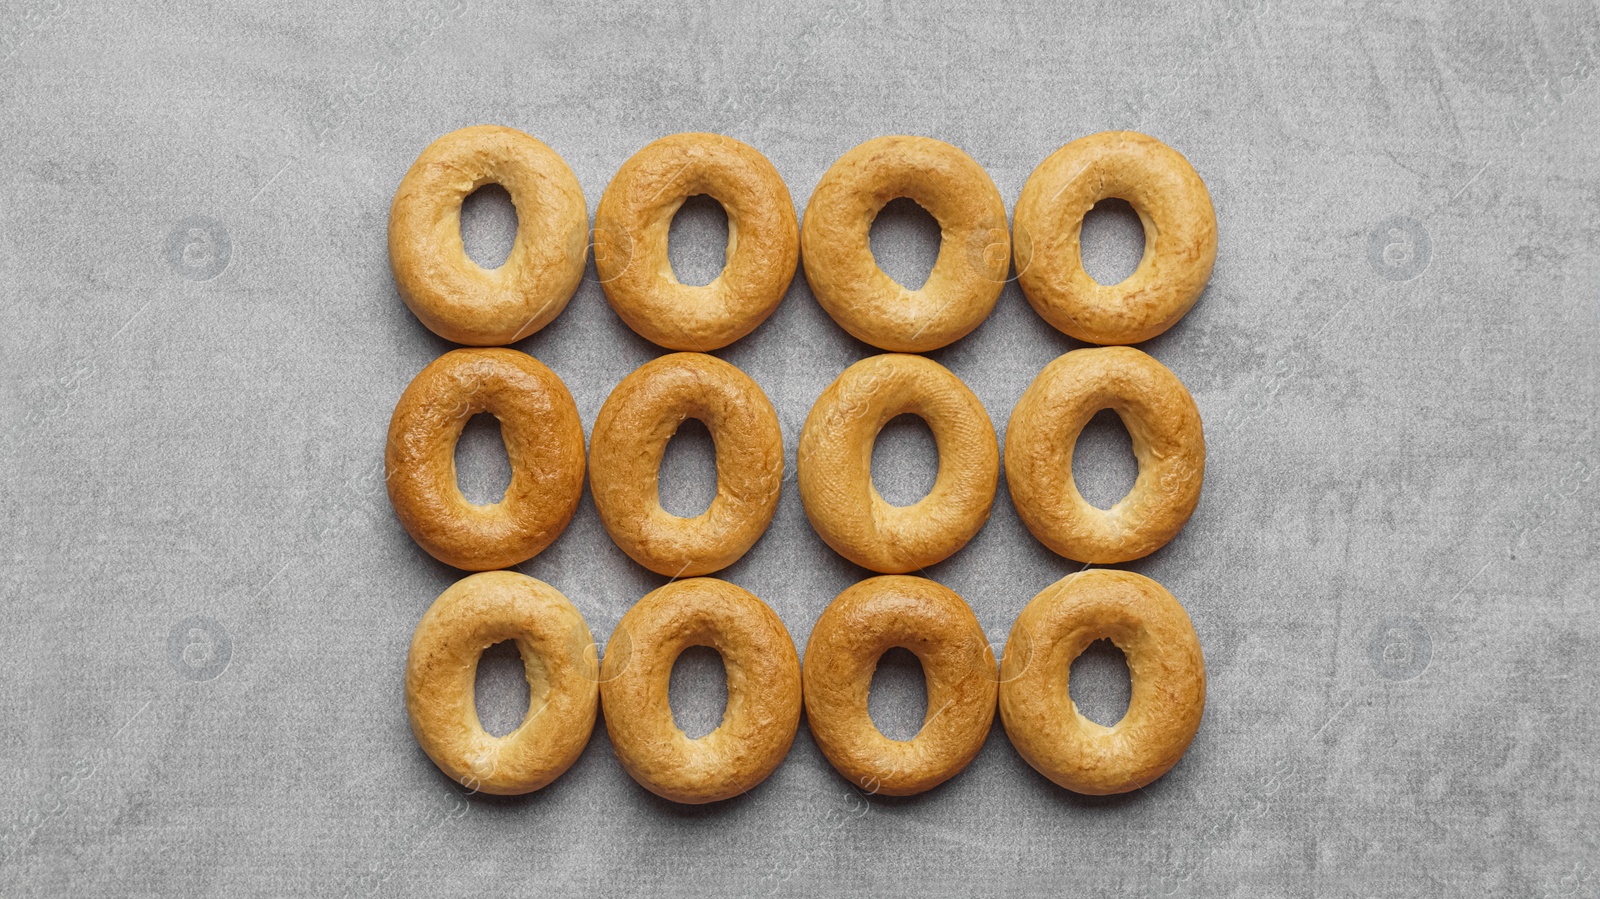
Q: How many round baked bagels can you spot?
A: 12